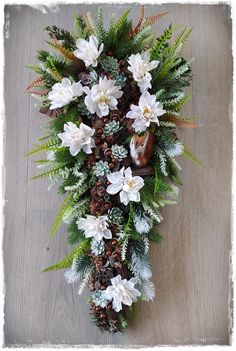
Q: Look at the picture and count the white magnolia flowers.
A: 9